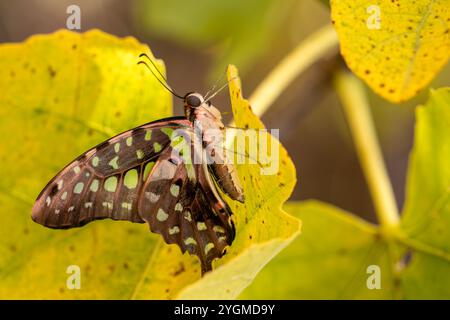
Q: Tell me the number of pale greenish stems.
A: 2